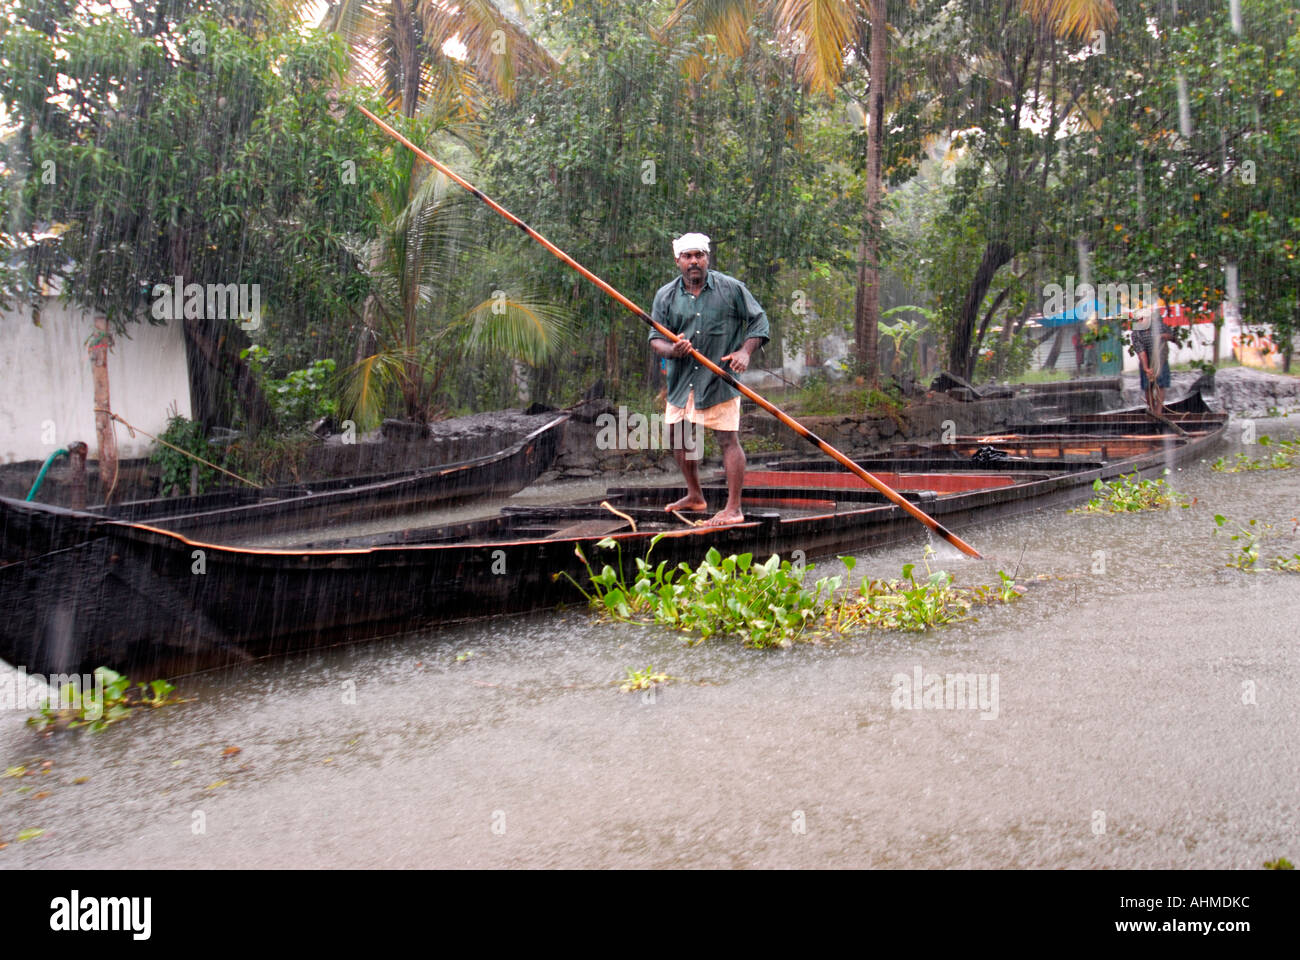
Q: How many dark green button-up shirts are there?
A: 1